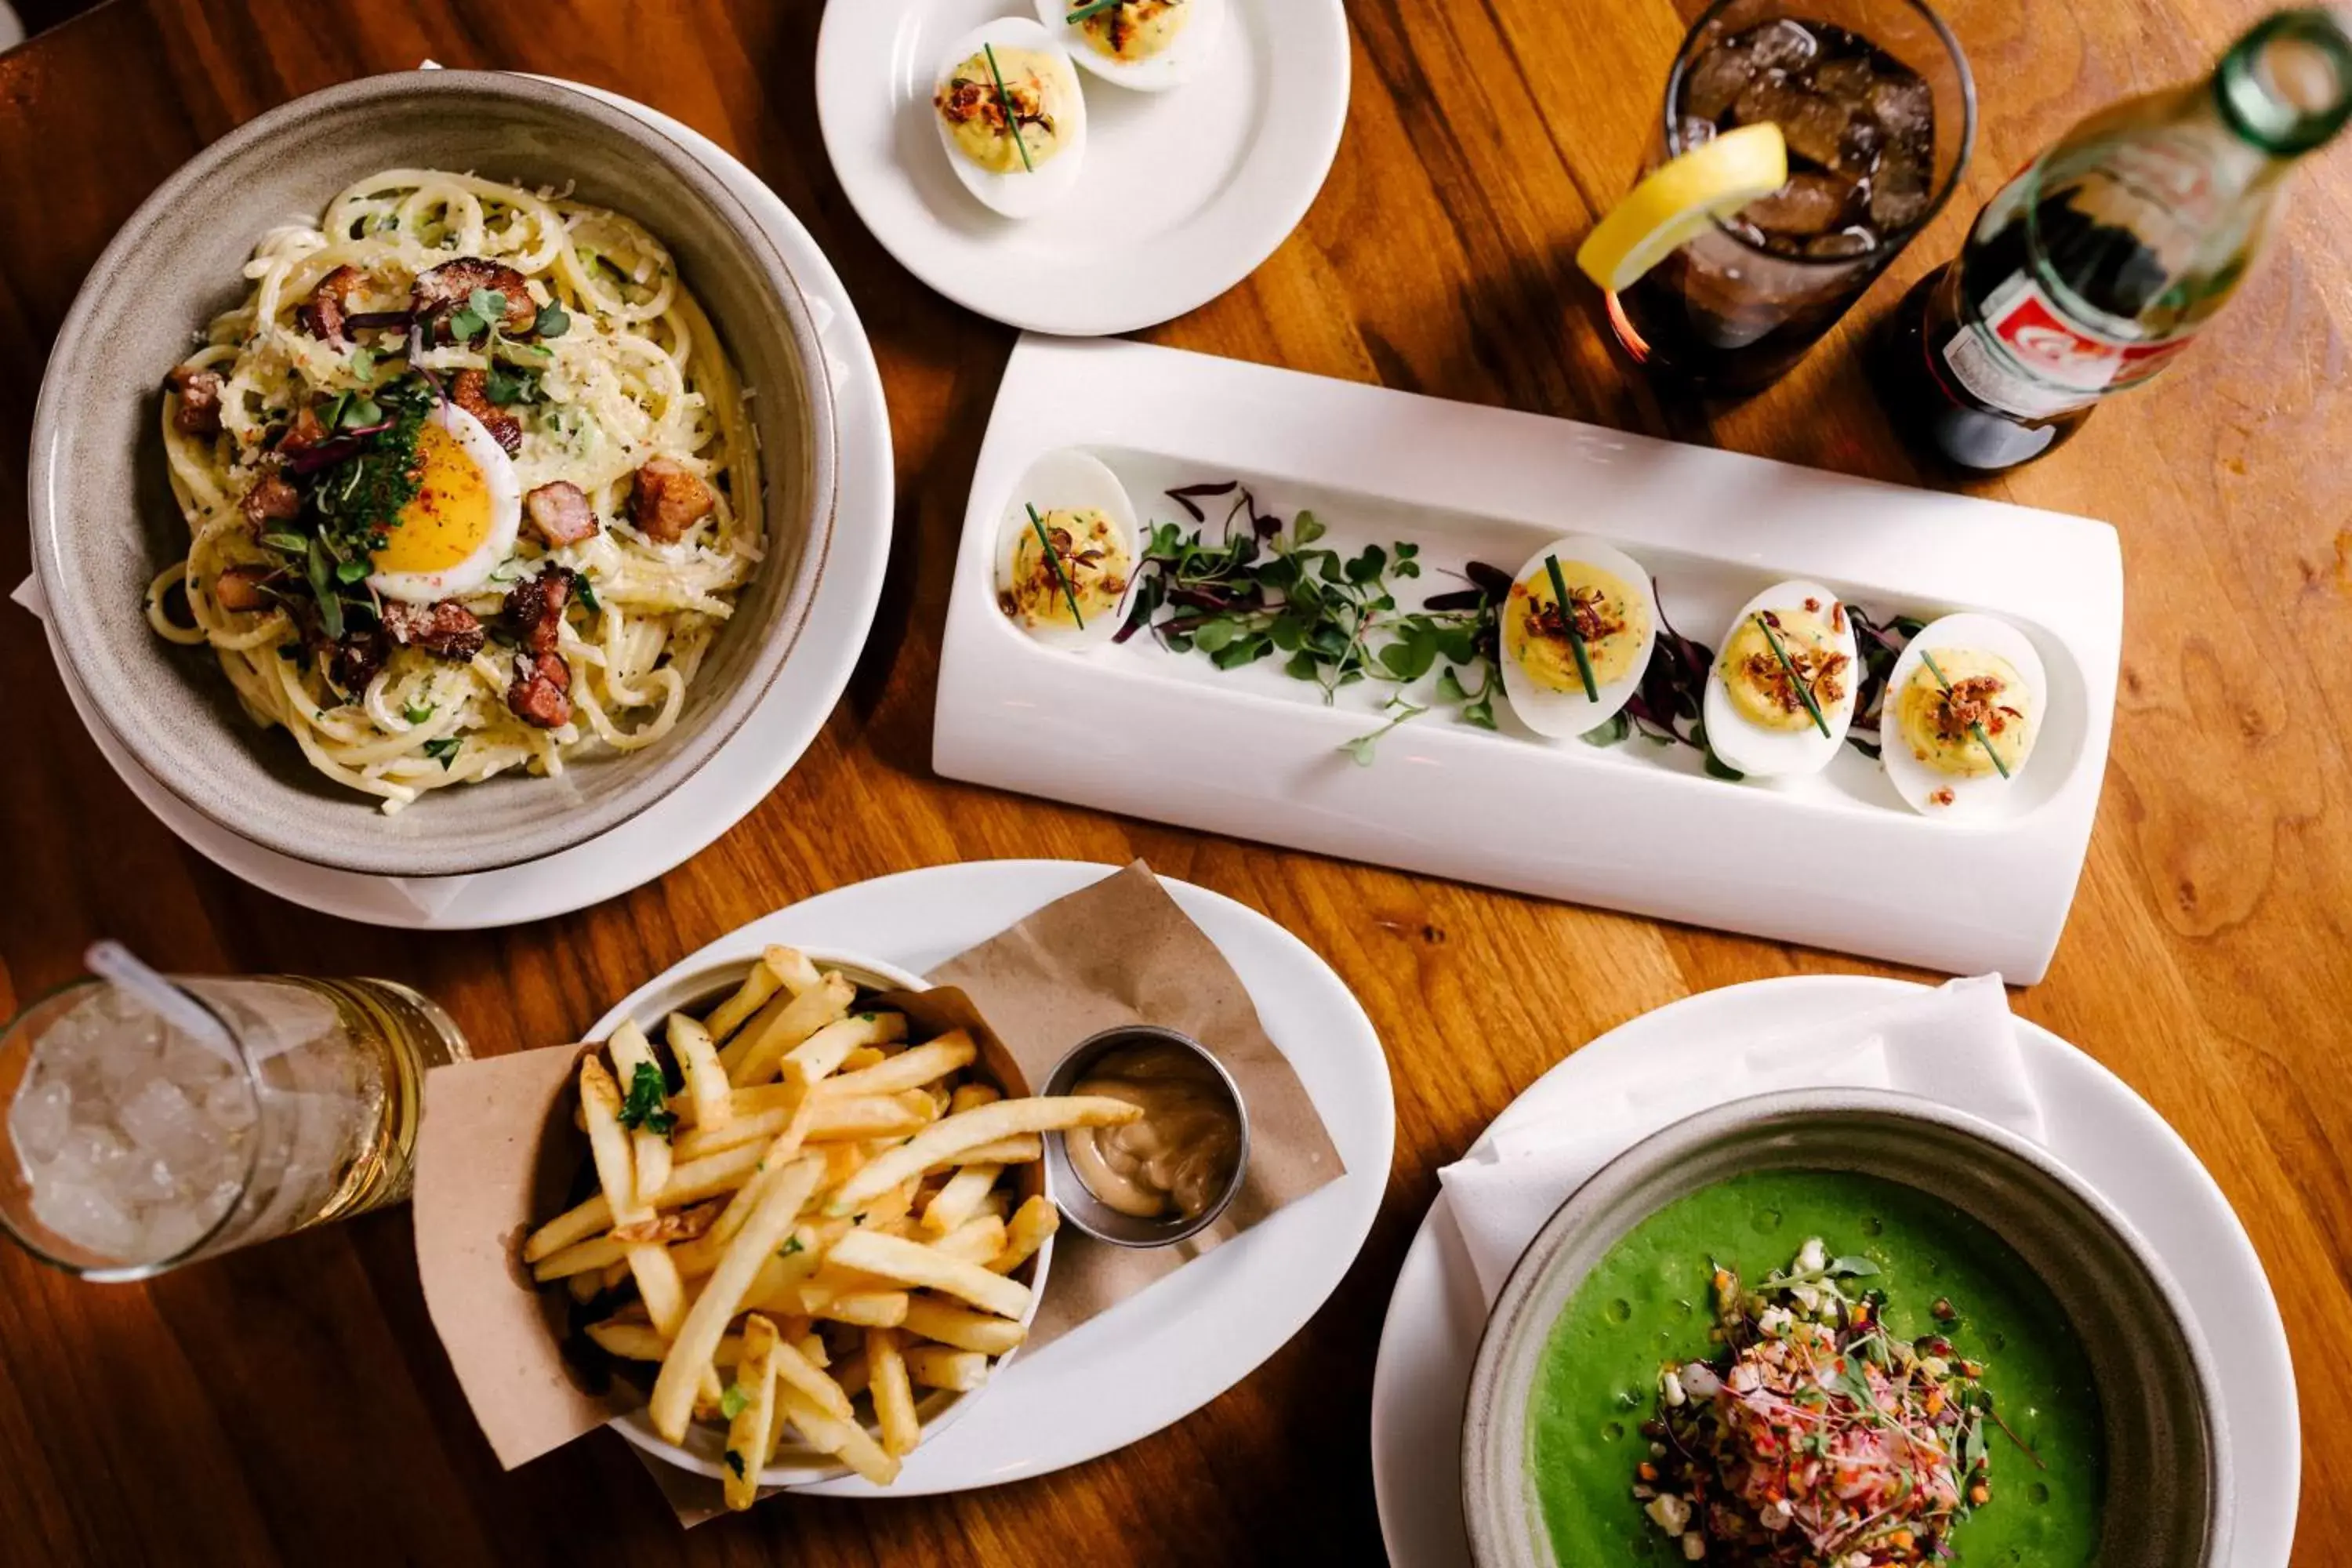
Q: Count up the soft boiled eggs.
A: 1